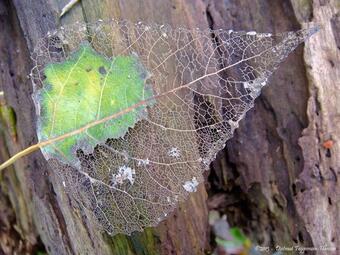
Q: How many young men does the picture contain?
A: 0